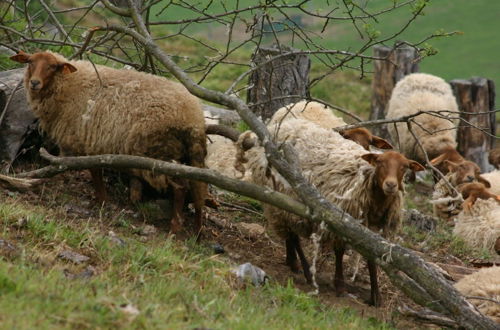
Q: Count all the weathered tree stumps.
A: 3